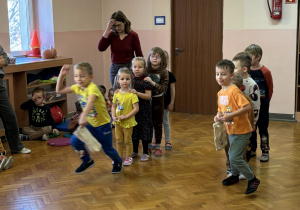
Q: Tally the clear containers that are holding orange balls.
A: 1